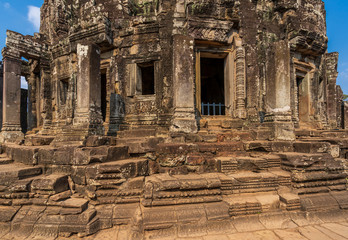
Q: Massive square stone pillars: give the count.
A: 4